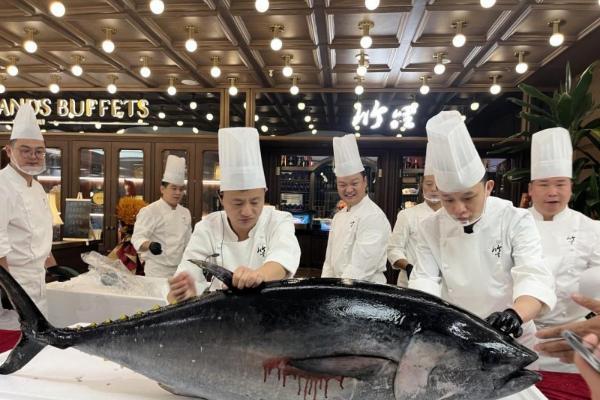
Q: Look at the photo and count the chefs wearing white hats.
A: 7